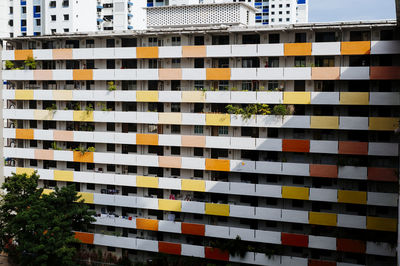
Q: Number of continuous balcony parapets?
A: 10